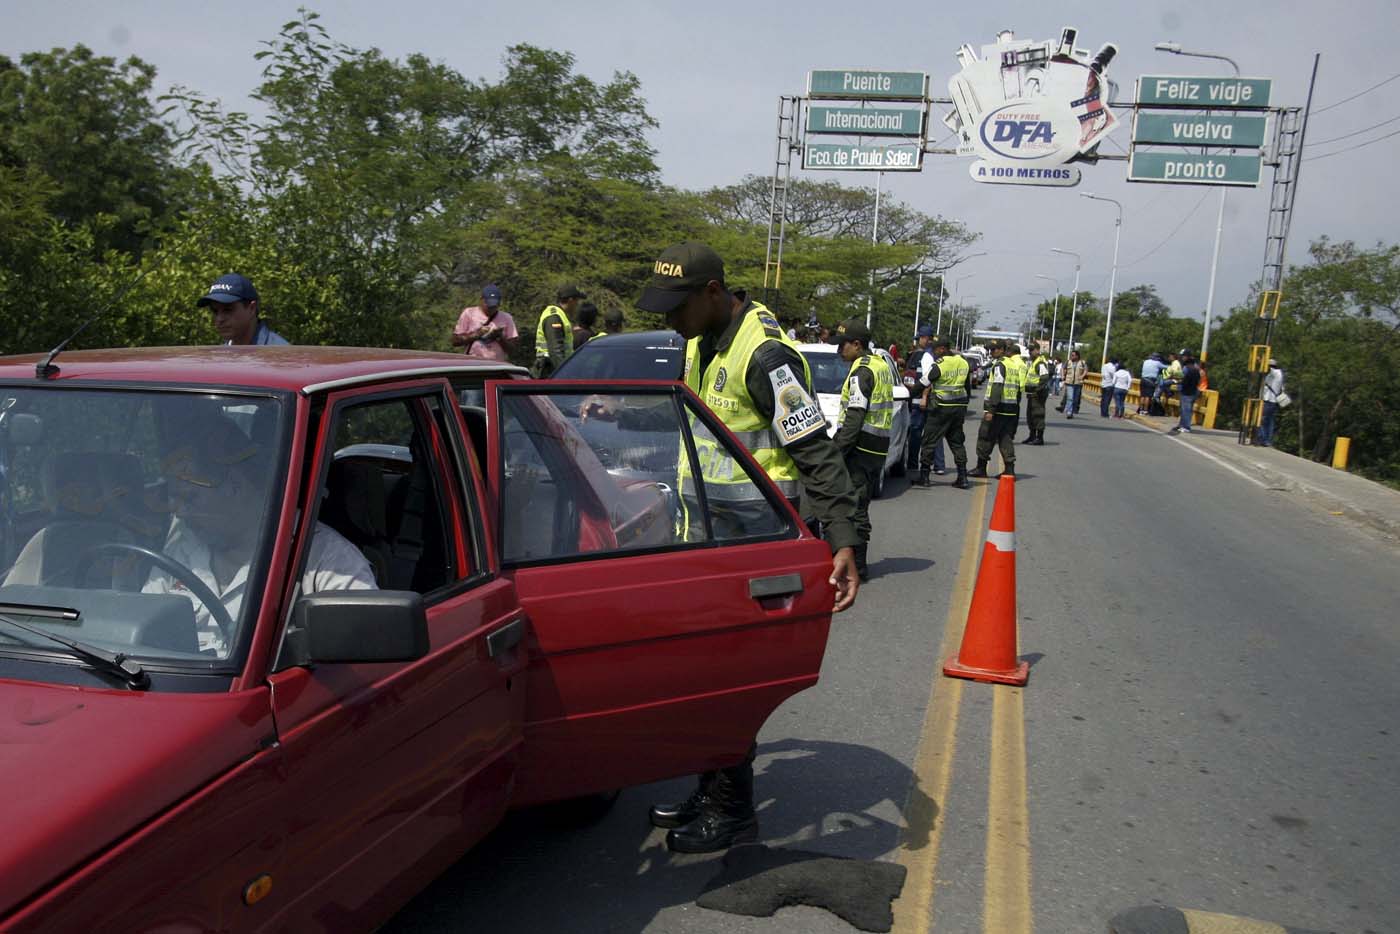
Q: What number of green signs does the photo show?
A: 6